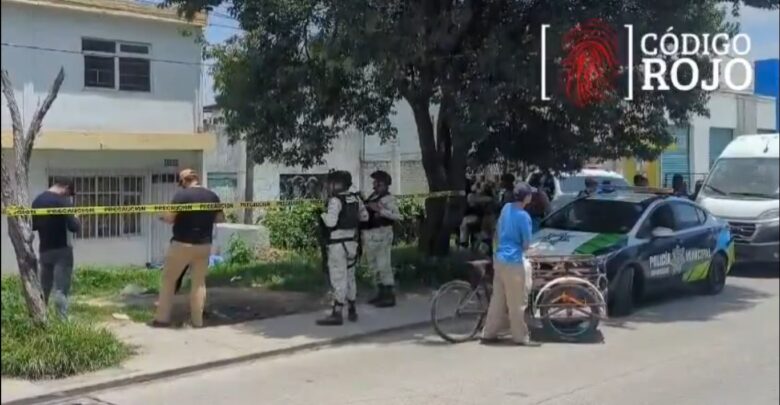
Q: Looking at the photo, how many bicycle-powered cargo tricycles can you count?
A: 1